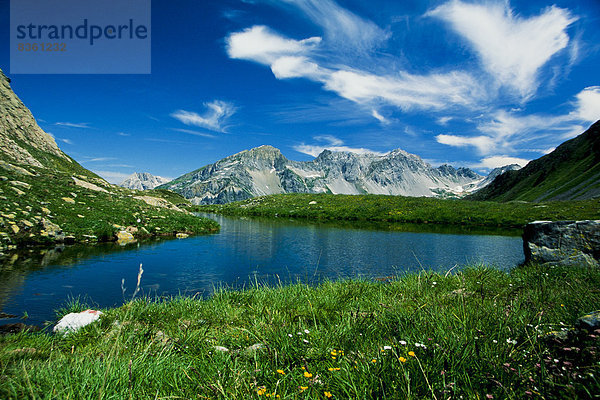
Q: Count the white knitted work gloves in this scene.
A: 0